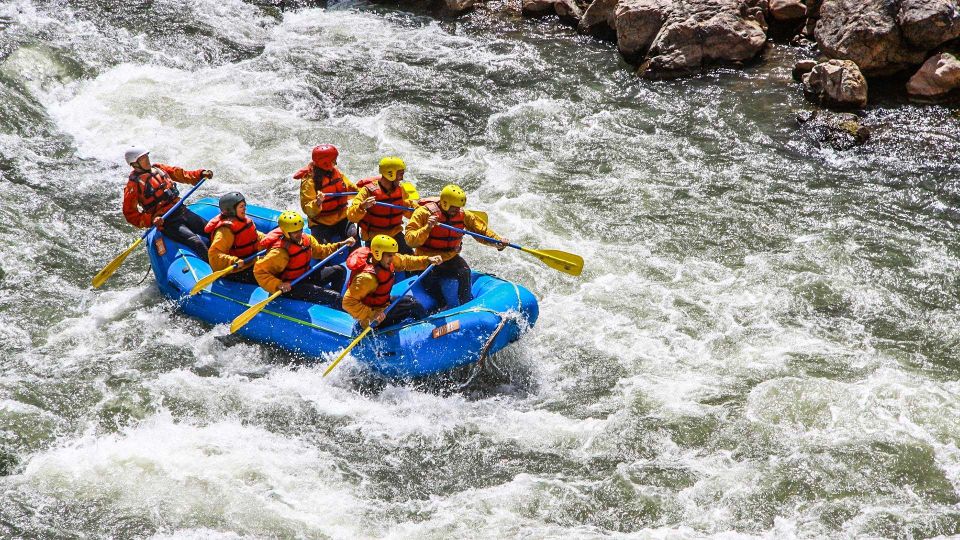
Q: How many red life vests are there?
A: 7